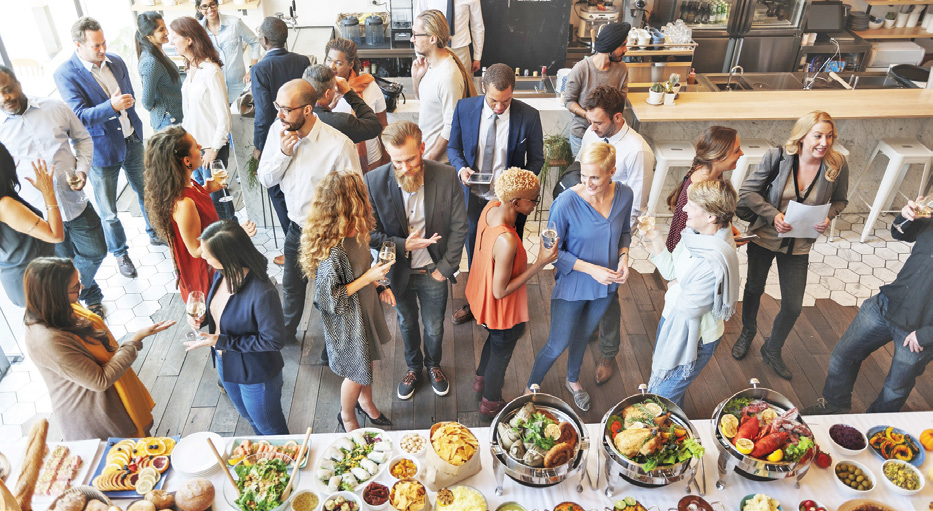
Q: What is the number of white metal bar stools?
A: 4